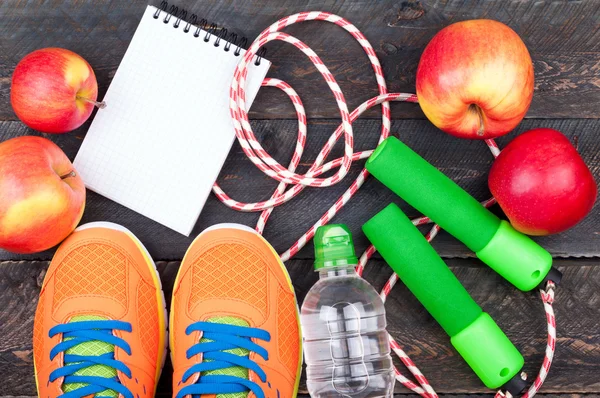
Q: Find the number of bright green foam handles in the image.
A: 2